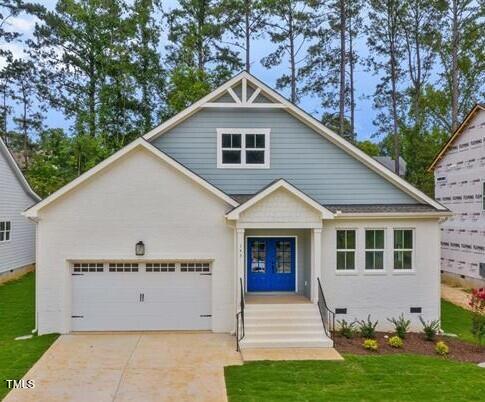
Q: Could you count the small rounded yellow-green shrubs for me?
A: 3